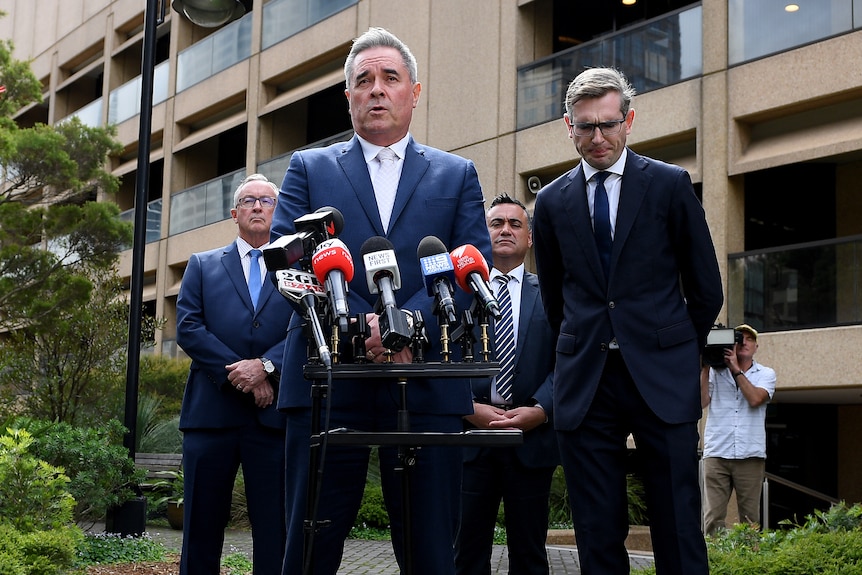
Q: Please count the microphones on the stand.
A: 6